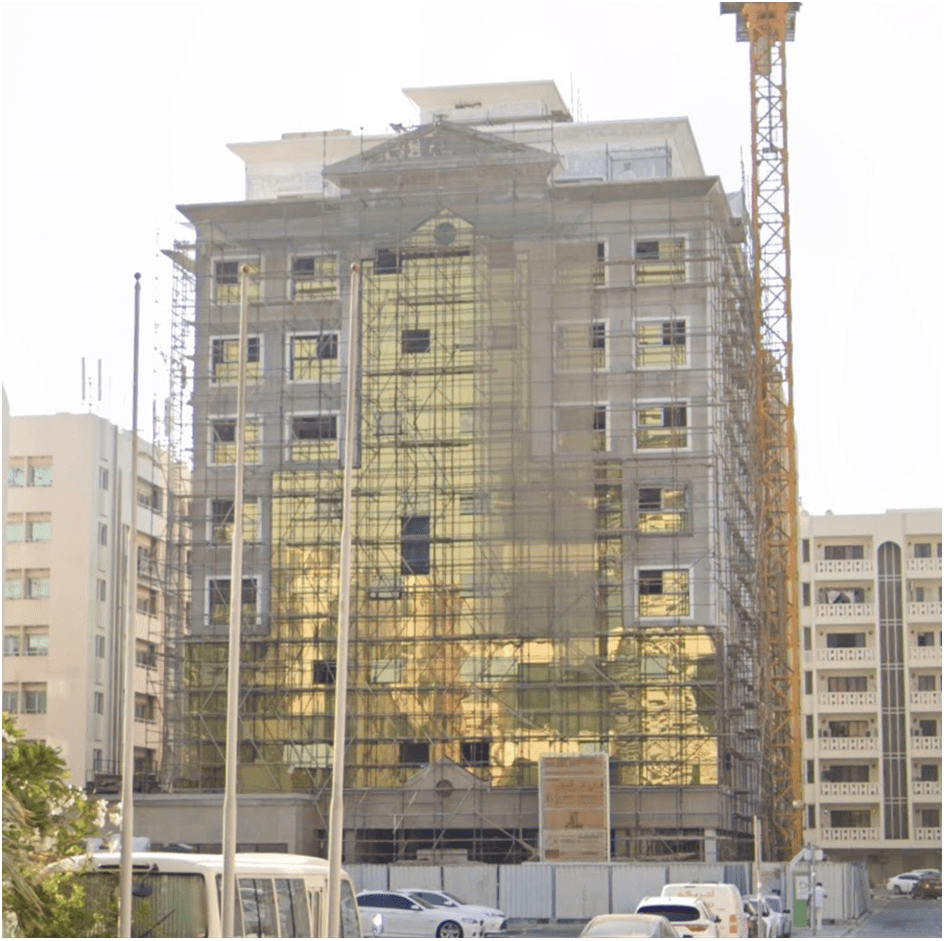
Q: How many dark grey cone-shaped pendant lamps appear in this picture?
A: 0